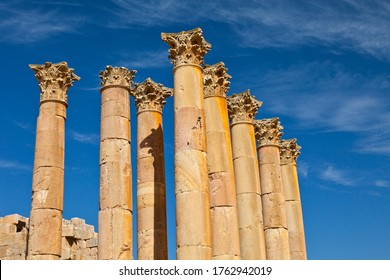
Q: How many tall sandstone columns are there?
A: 8